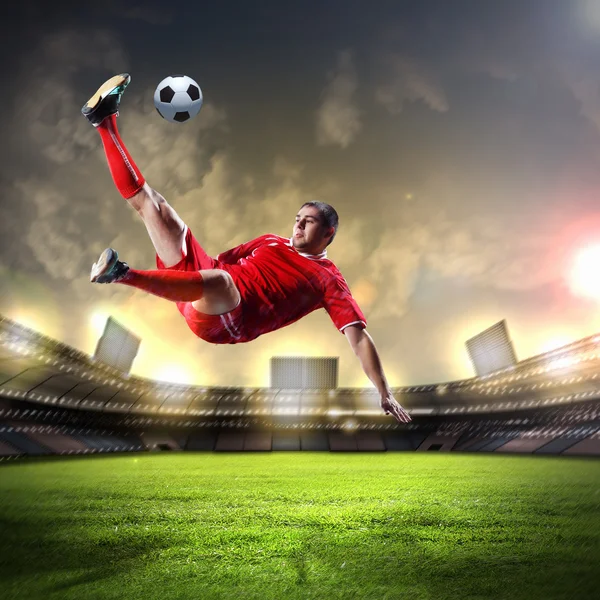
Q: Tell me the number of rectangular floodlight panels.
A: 3